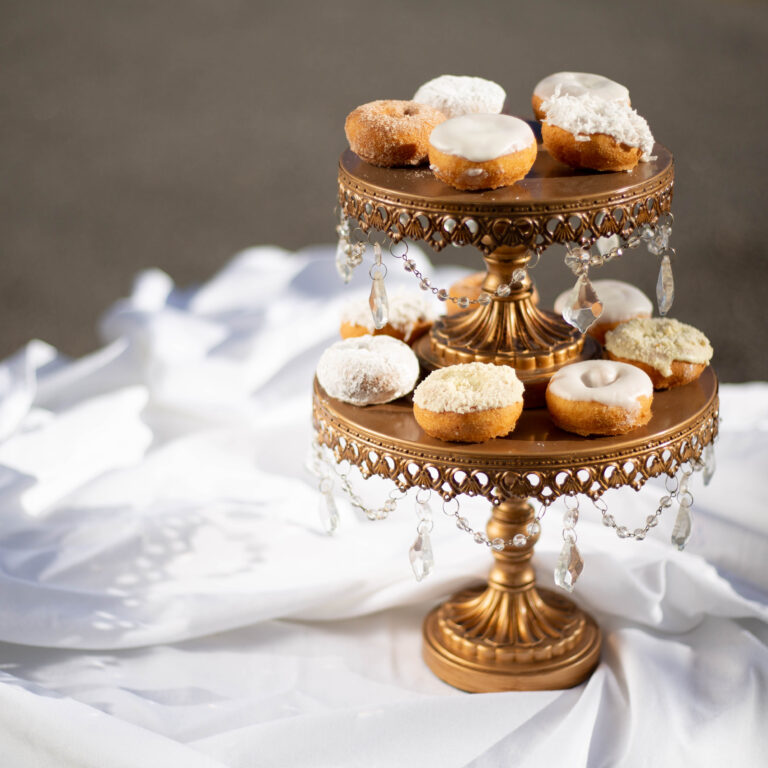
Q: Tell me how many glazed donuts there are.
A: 4